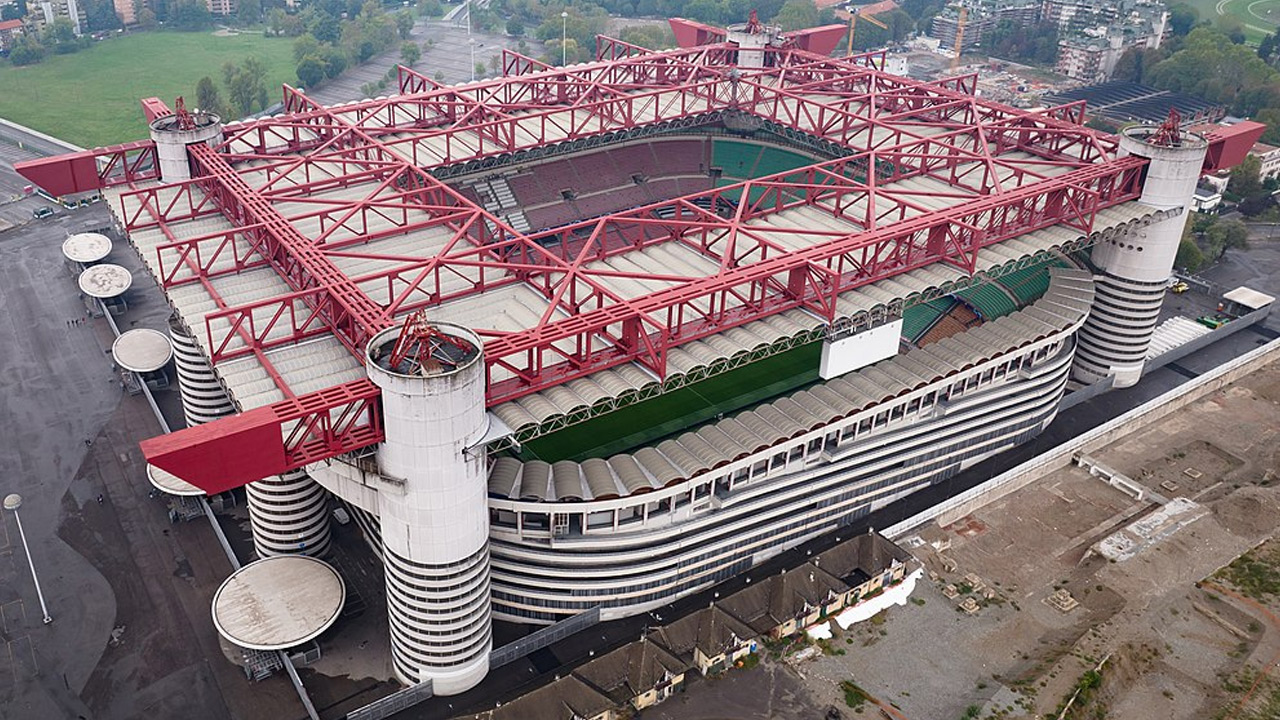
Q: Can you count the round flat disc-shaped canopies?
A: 5